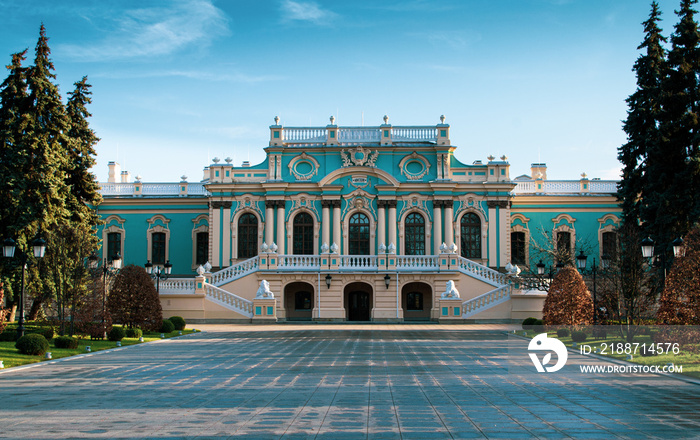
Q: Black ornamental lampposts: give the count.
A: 6